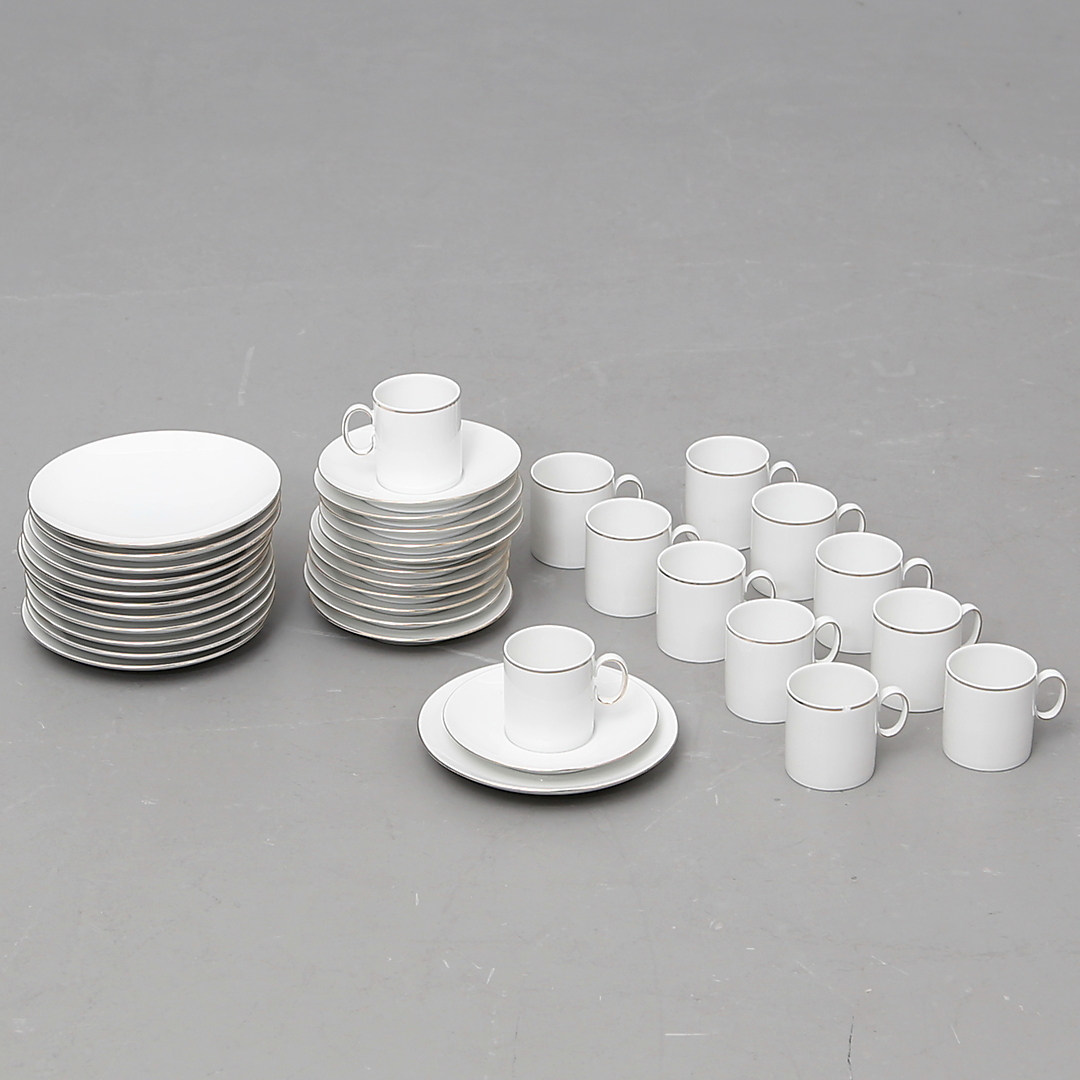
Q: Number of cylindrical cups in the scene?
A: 12